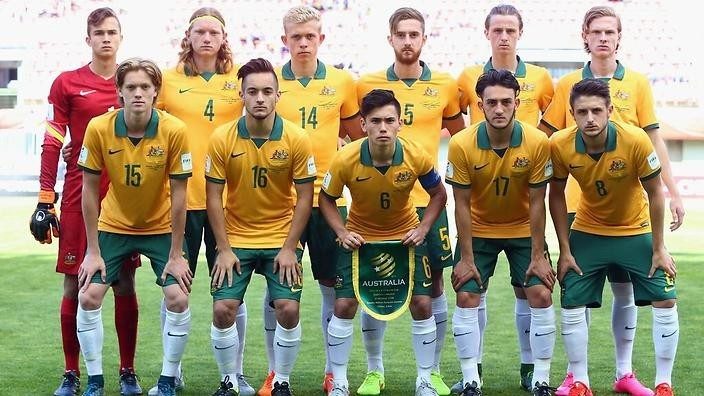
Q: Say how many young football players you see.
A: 11